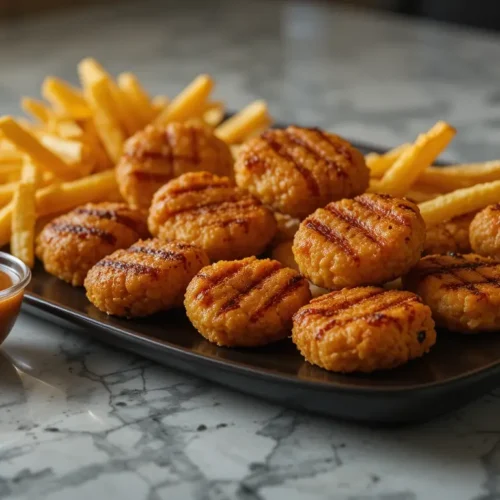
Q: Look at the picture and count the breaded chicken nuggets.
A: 11